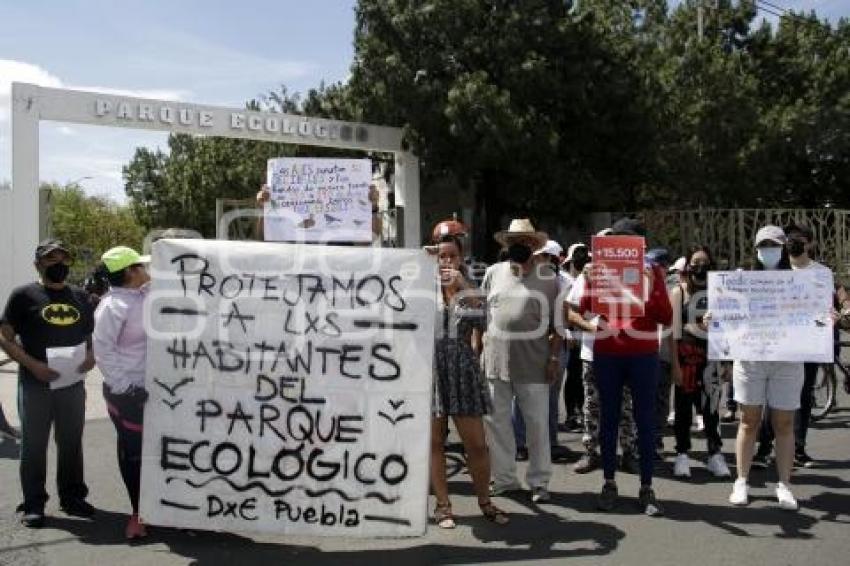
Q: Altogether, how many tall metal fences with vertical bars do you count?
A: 1